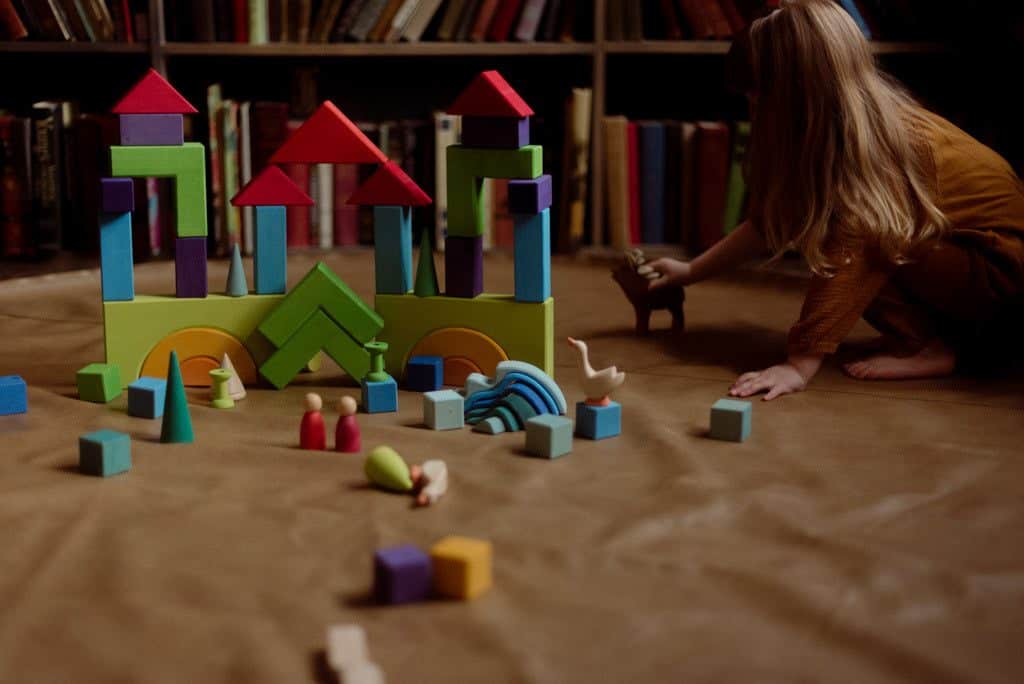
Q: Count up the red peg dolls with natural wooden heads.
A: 2